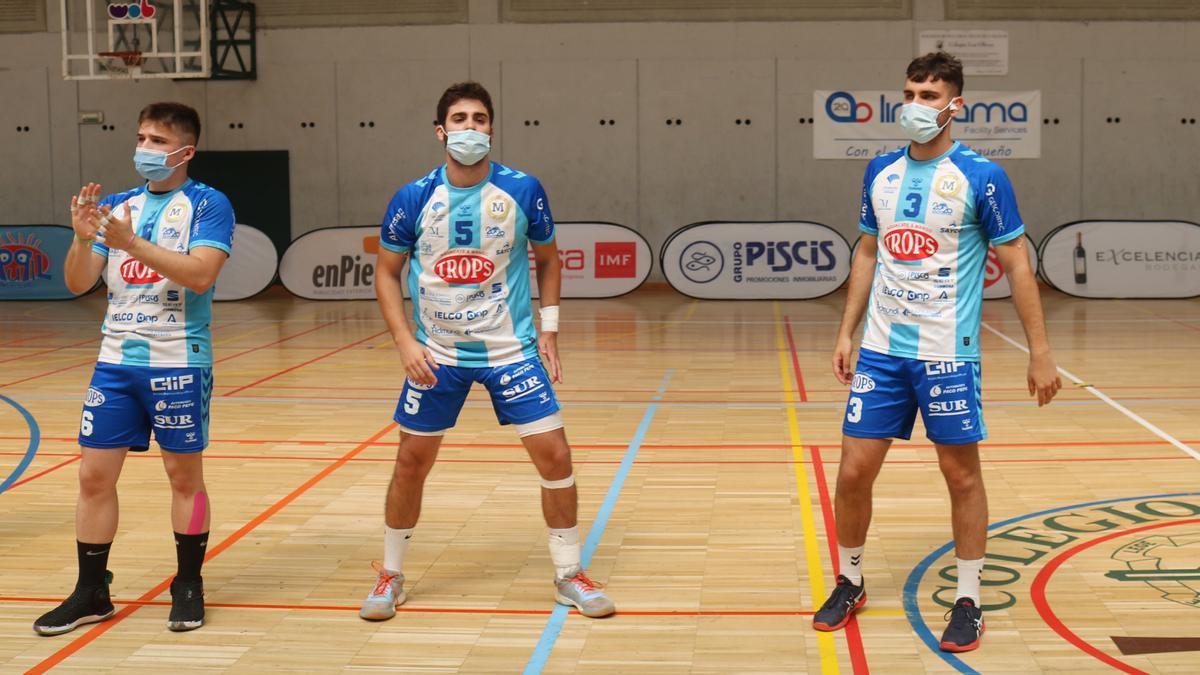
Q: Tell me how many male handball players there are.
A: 3